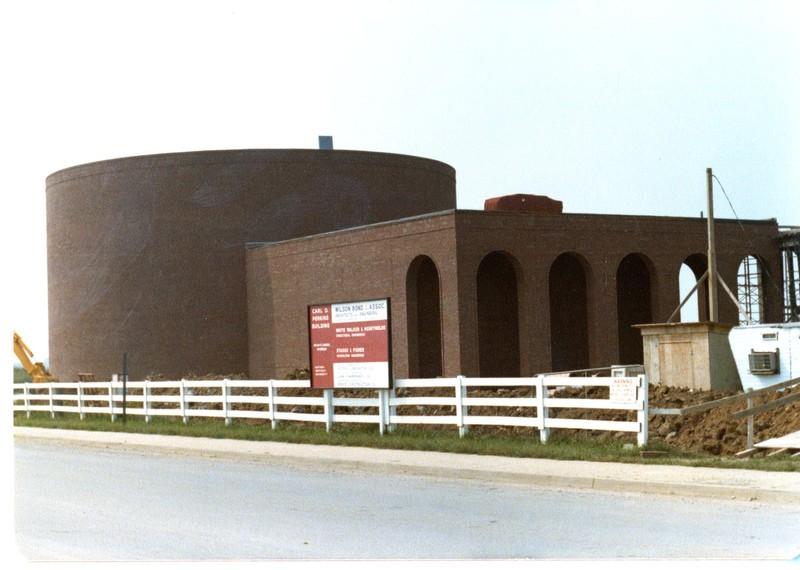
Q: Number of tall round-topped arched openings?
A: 6